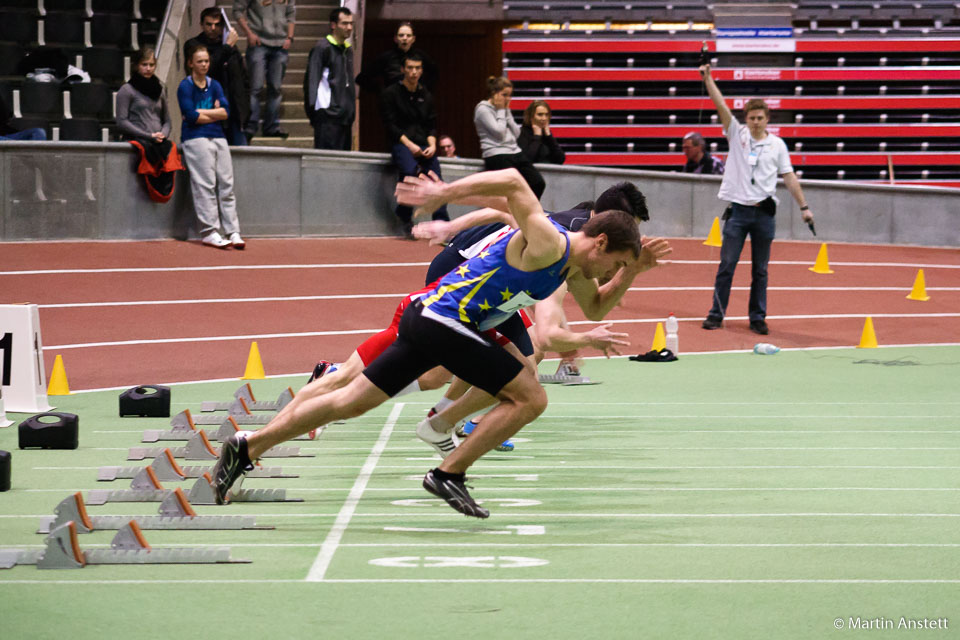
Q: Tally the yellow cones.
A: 7